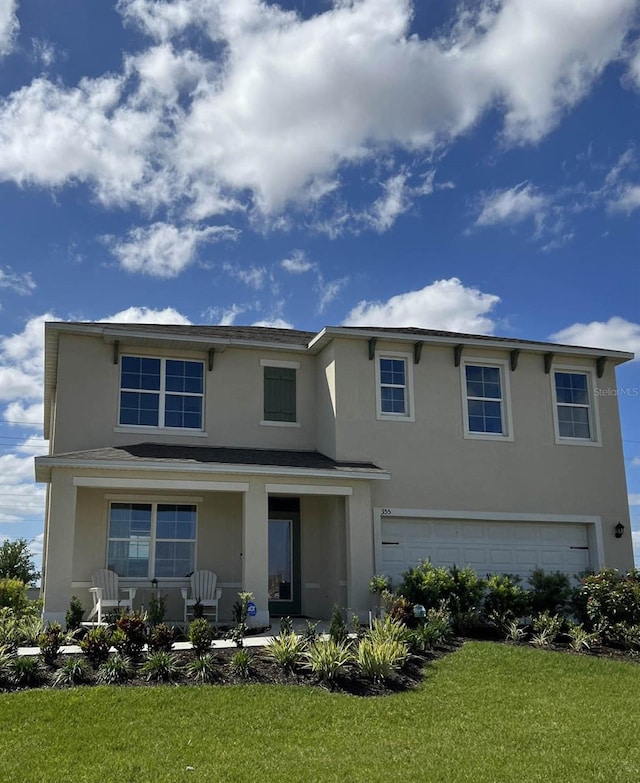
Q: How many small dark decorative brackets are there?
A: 8